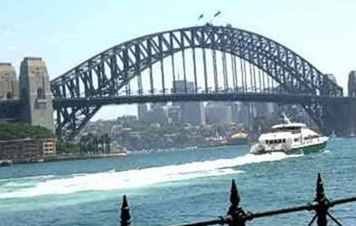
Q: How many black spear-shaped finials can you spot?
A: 3